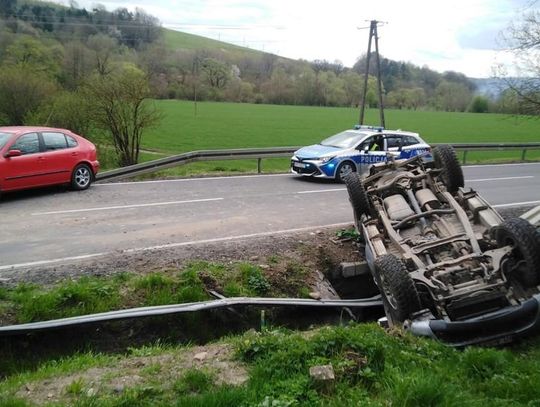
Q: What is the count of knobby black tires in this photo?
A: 4